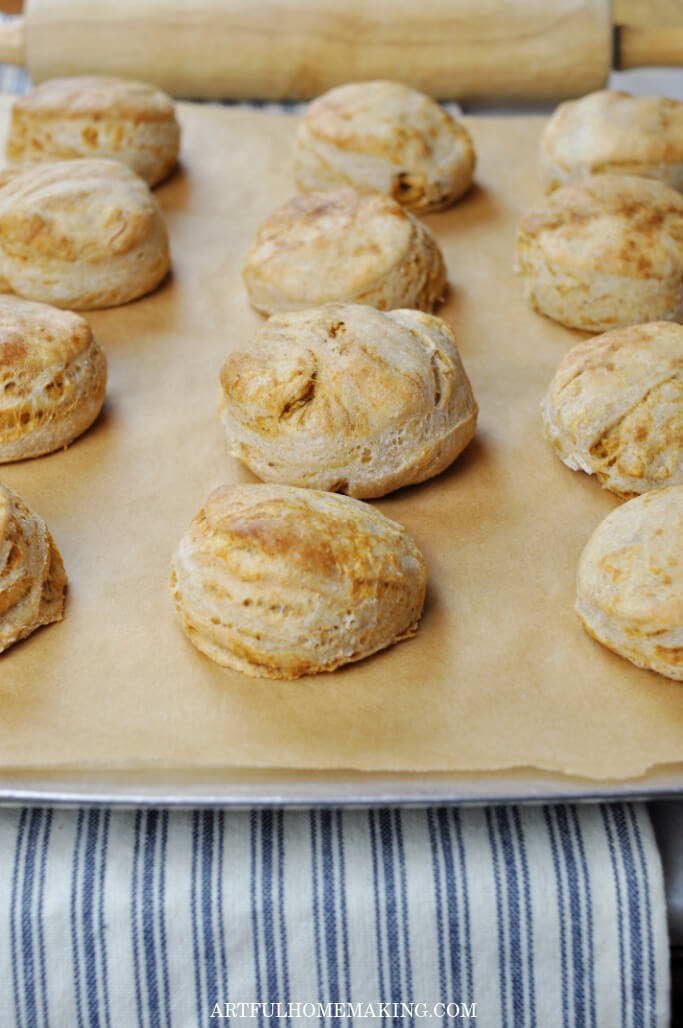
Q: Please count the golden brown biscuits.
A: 12